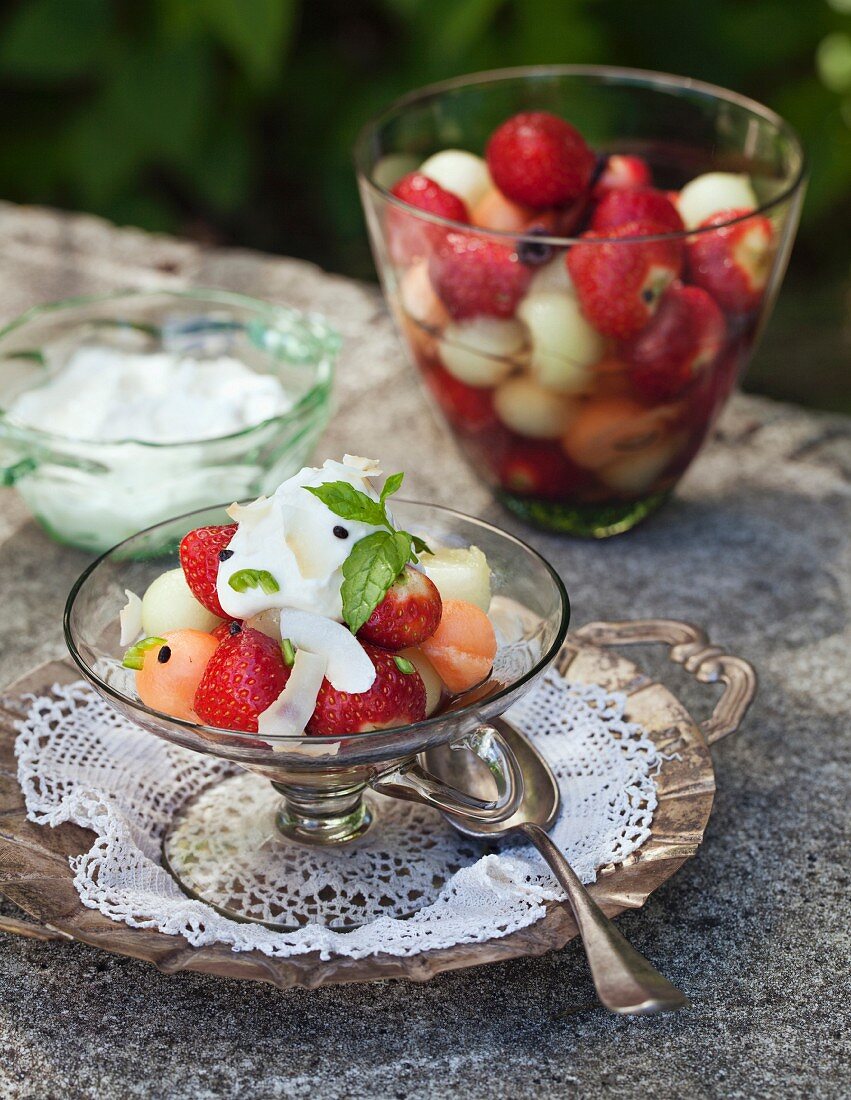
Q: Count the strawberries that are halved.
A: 0